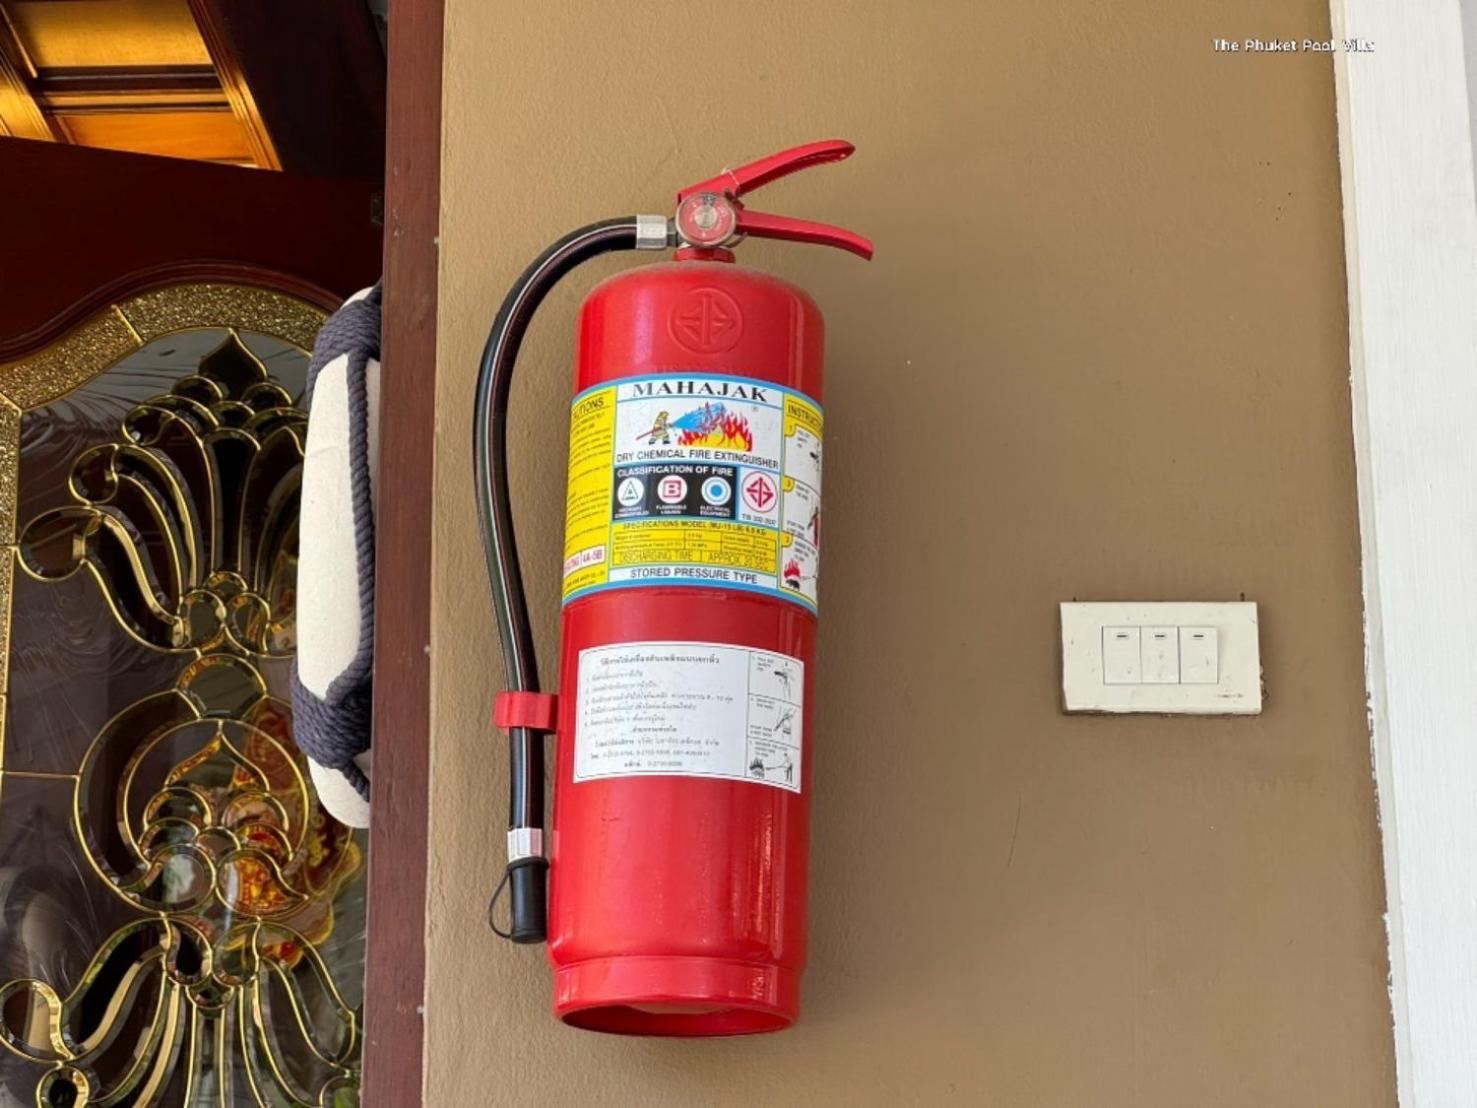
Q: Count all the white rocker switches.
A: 3